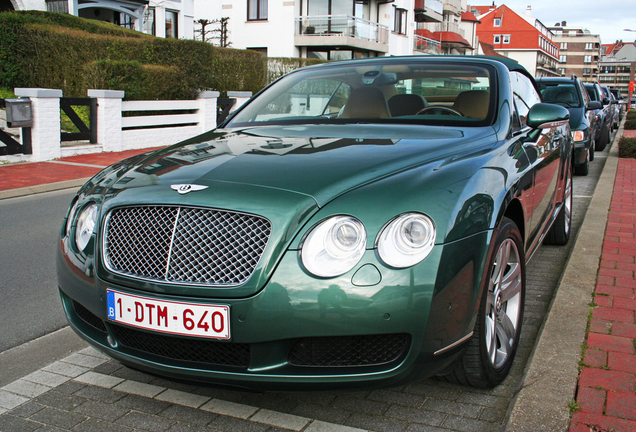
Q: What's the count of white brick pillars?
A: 4